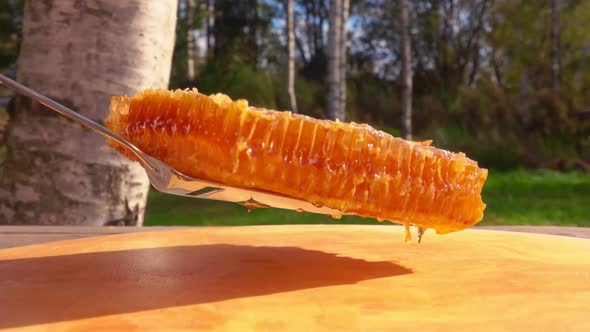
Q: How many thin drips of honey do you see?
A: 2